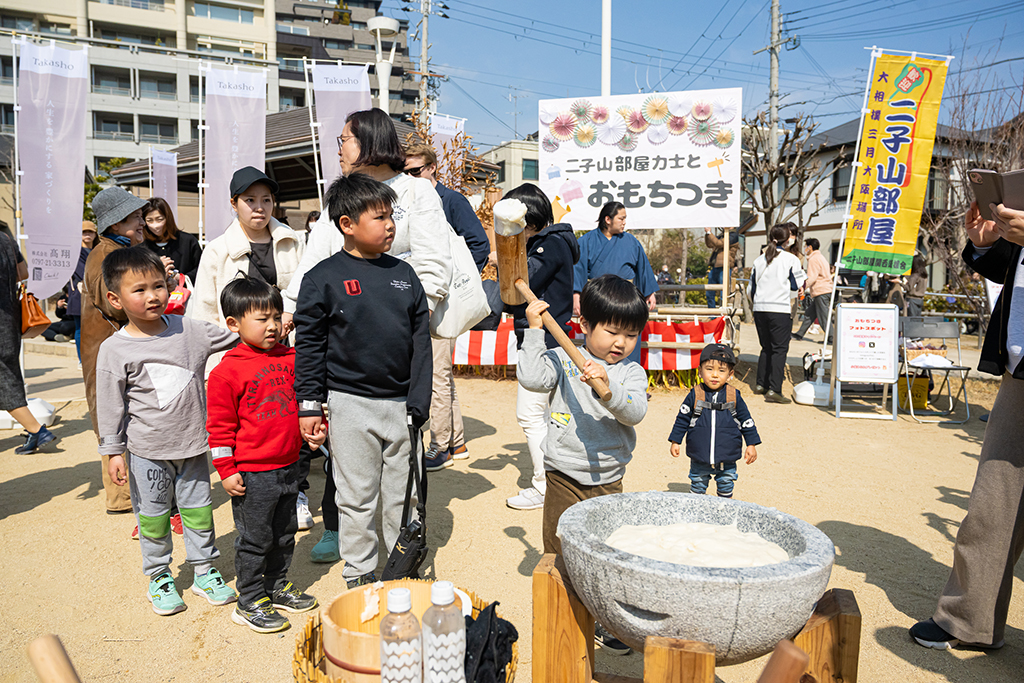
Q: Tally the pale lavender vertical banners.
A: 5